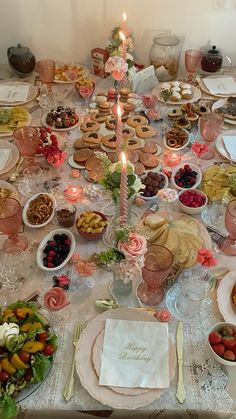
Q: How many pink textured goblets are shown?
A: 7